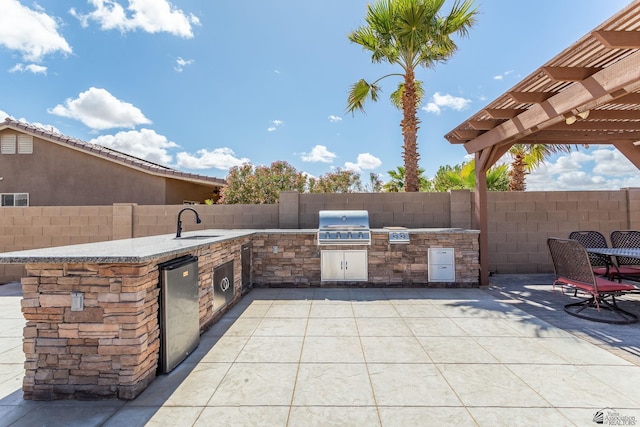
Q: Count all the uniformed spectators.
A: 0